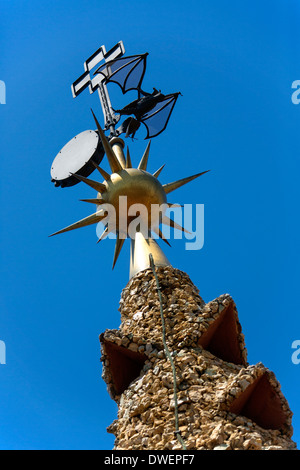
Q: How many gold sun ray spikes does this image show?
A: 14